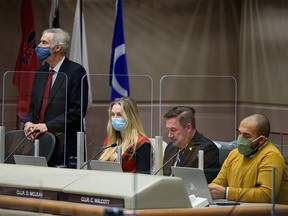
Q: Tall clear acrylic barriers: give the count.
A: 3